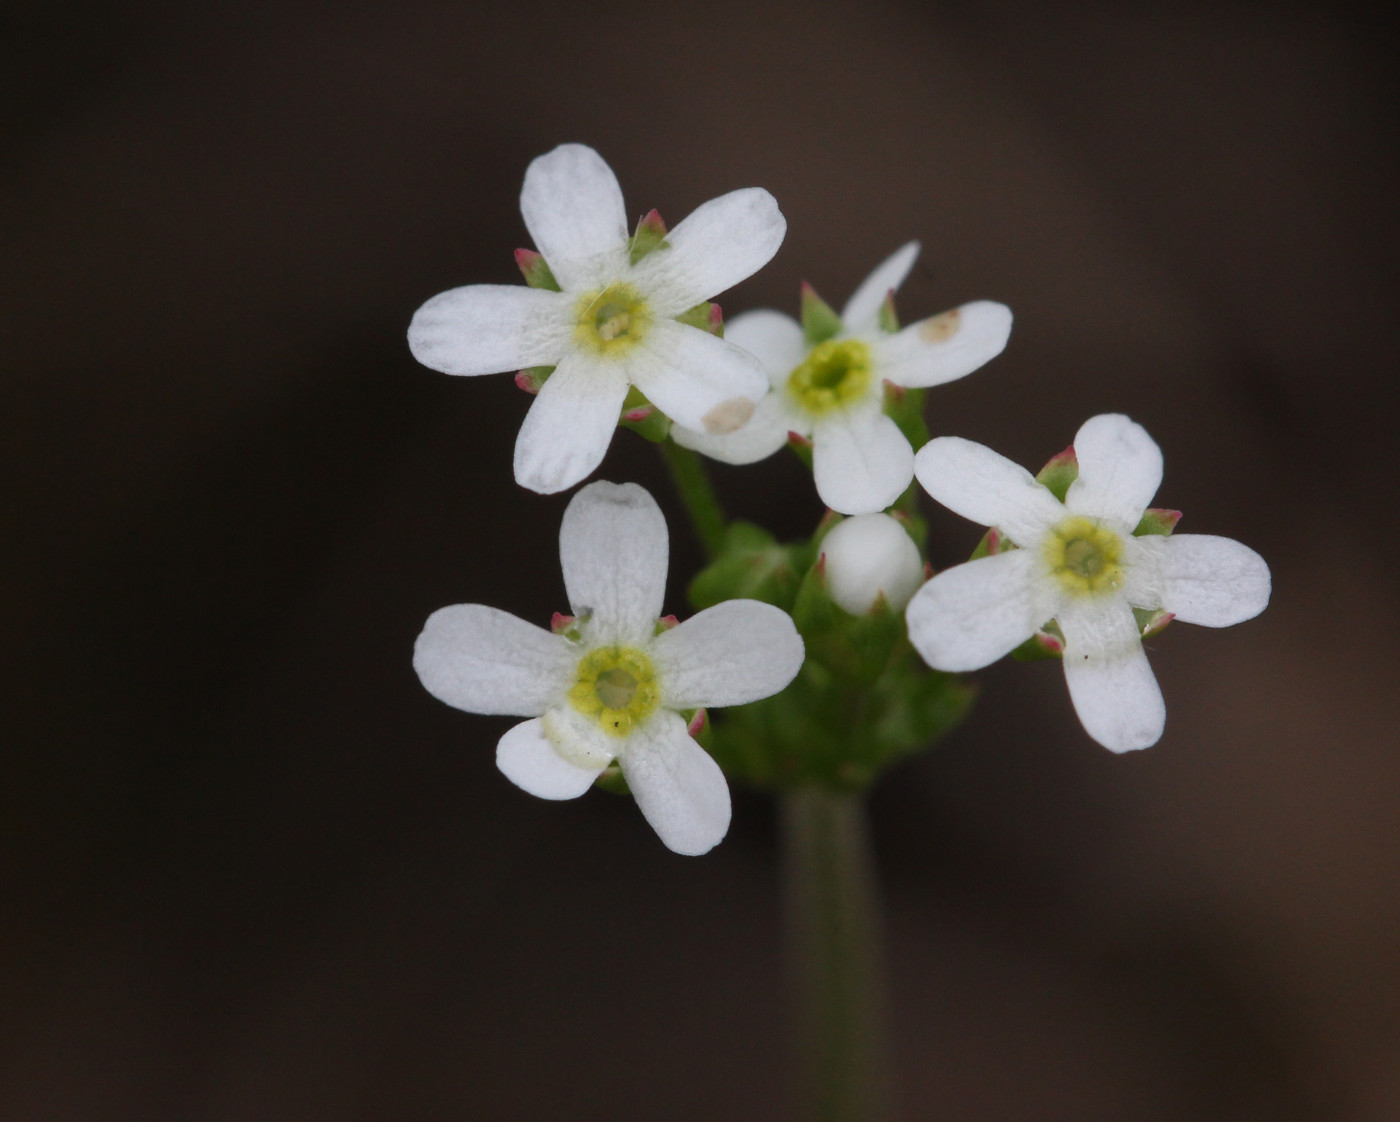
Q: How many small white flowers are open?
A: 4